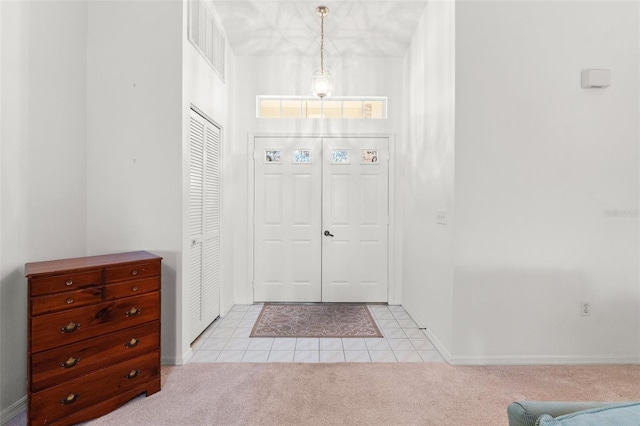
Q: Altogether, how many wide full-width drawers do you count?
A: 3